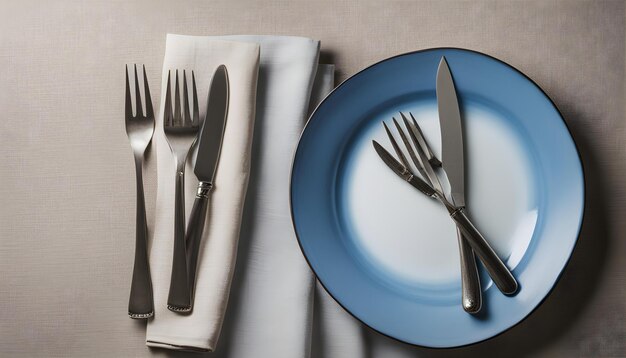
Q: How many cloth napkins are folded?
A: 2